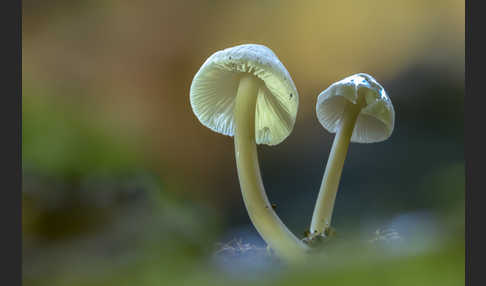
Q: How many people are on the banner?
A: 0